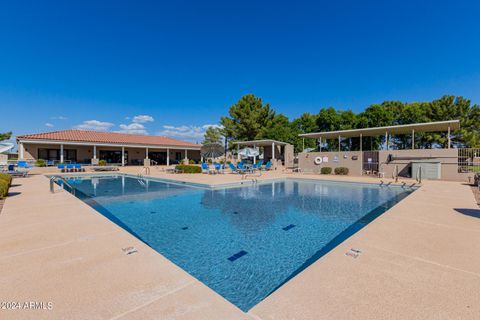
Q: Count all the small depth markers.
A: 2